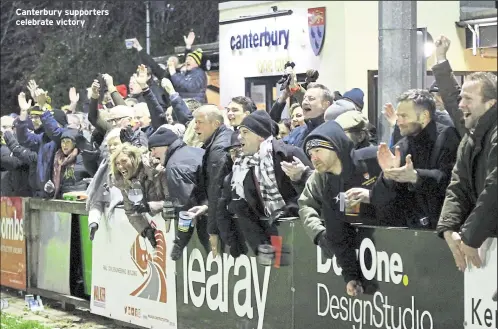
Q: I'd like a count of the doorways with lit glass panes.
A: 1